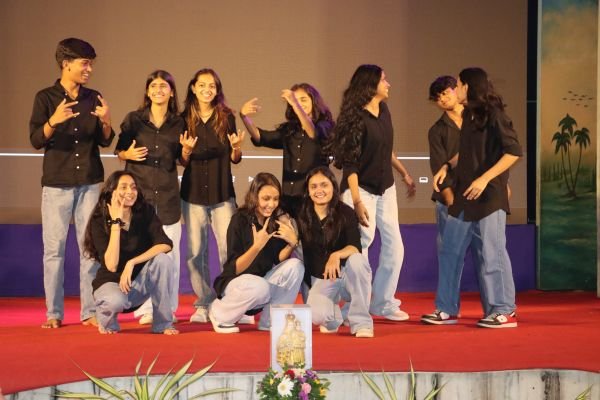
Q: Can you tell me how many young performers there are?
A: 10